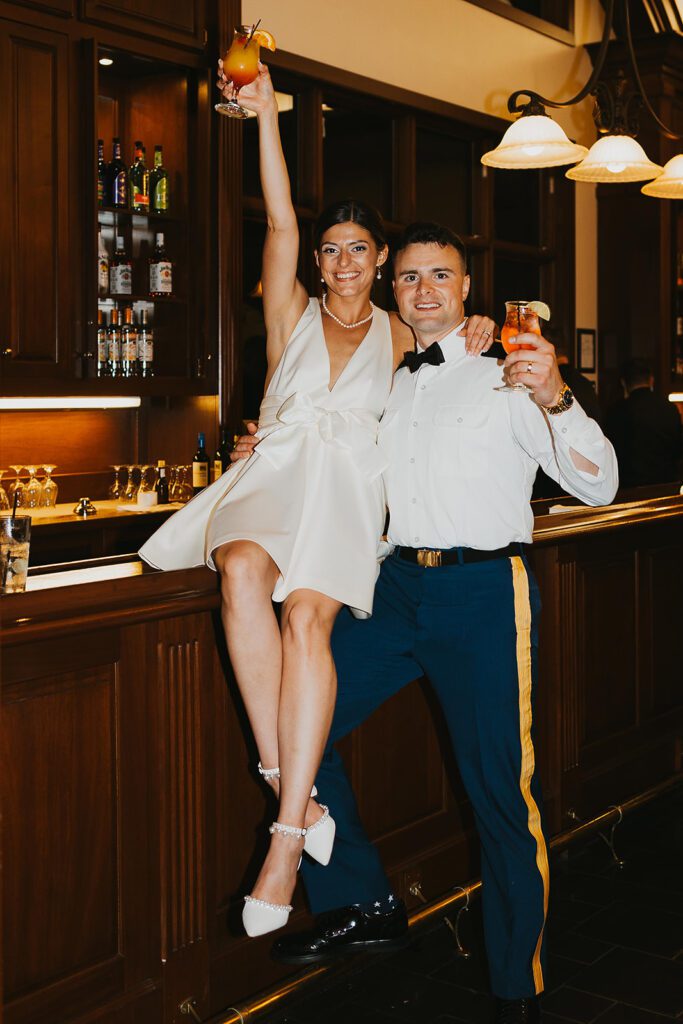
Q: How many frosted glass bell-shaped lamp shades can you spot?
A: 3